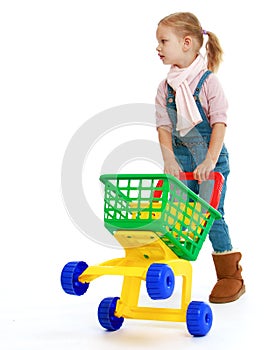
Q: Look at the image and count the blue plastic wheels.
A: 4